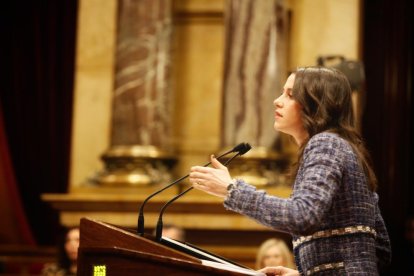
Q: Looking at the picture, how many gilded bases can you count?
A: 2